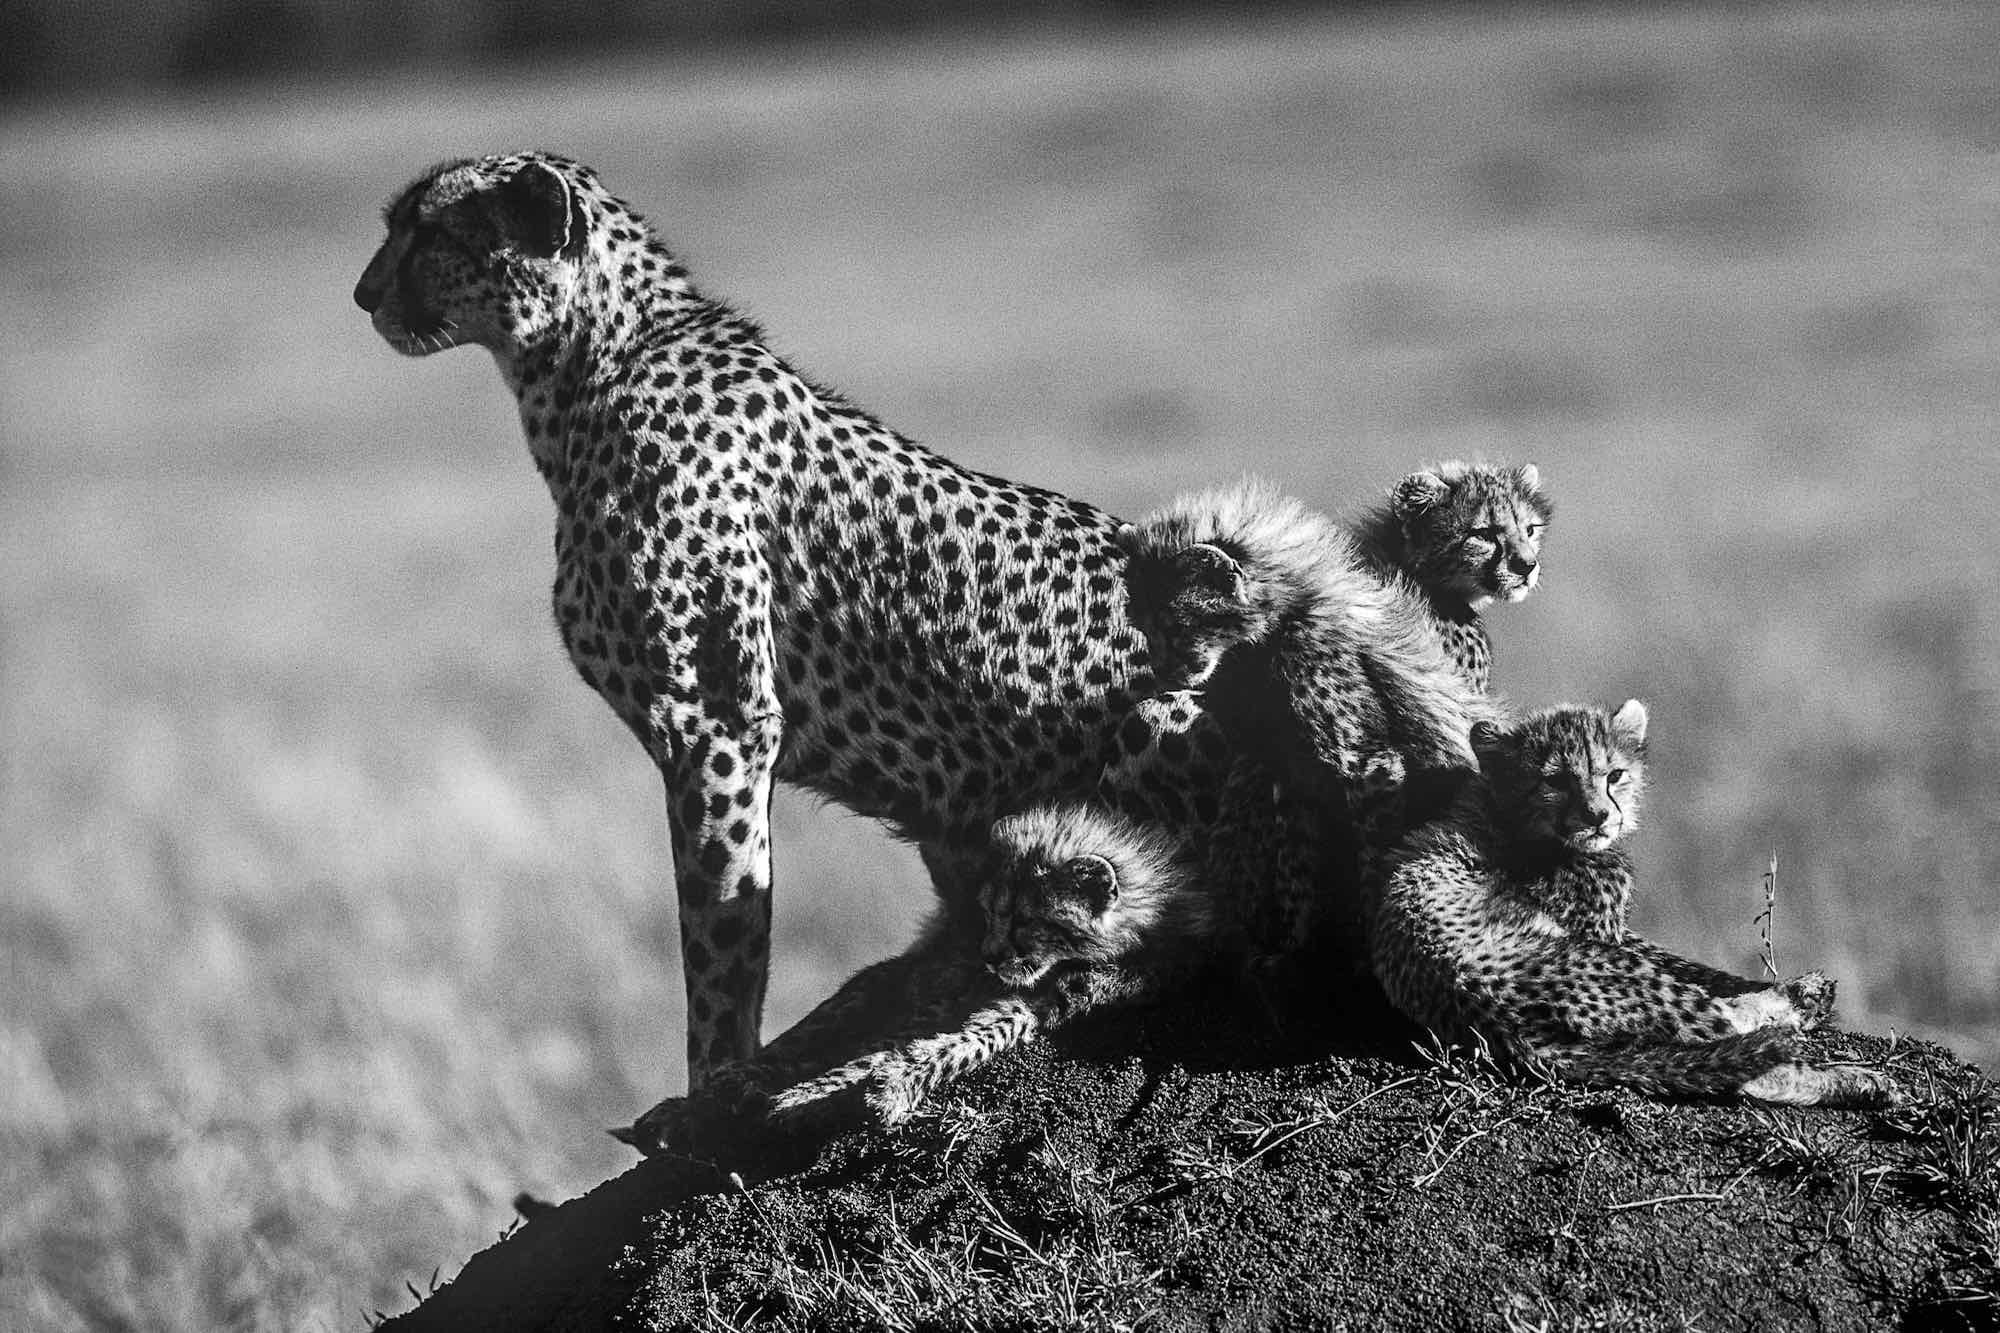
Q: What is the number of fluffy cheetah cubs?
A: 4